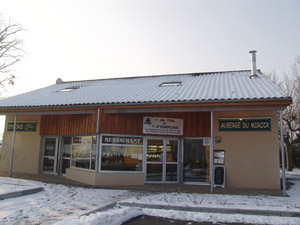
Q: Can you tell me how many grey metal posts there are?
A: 4